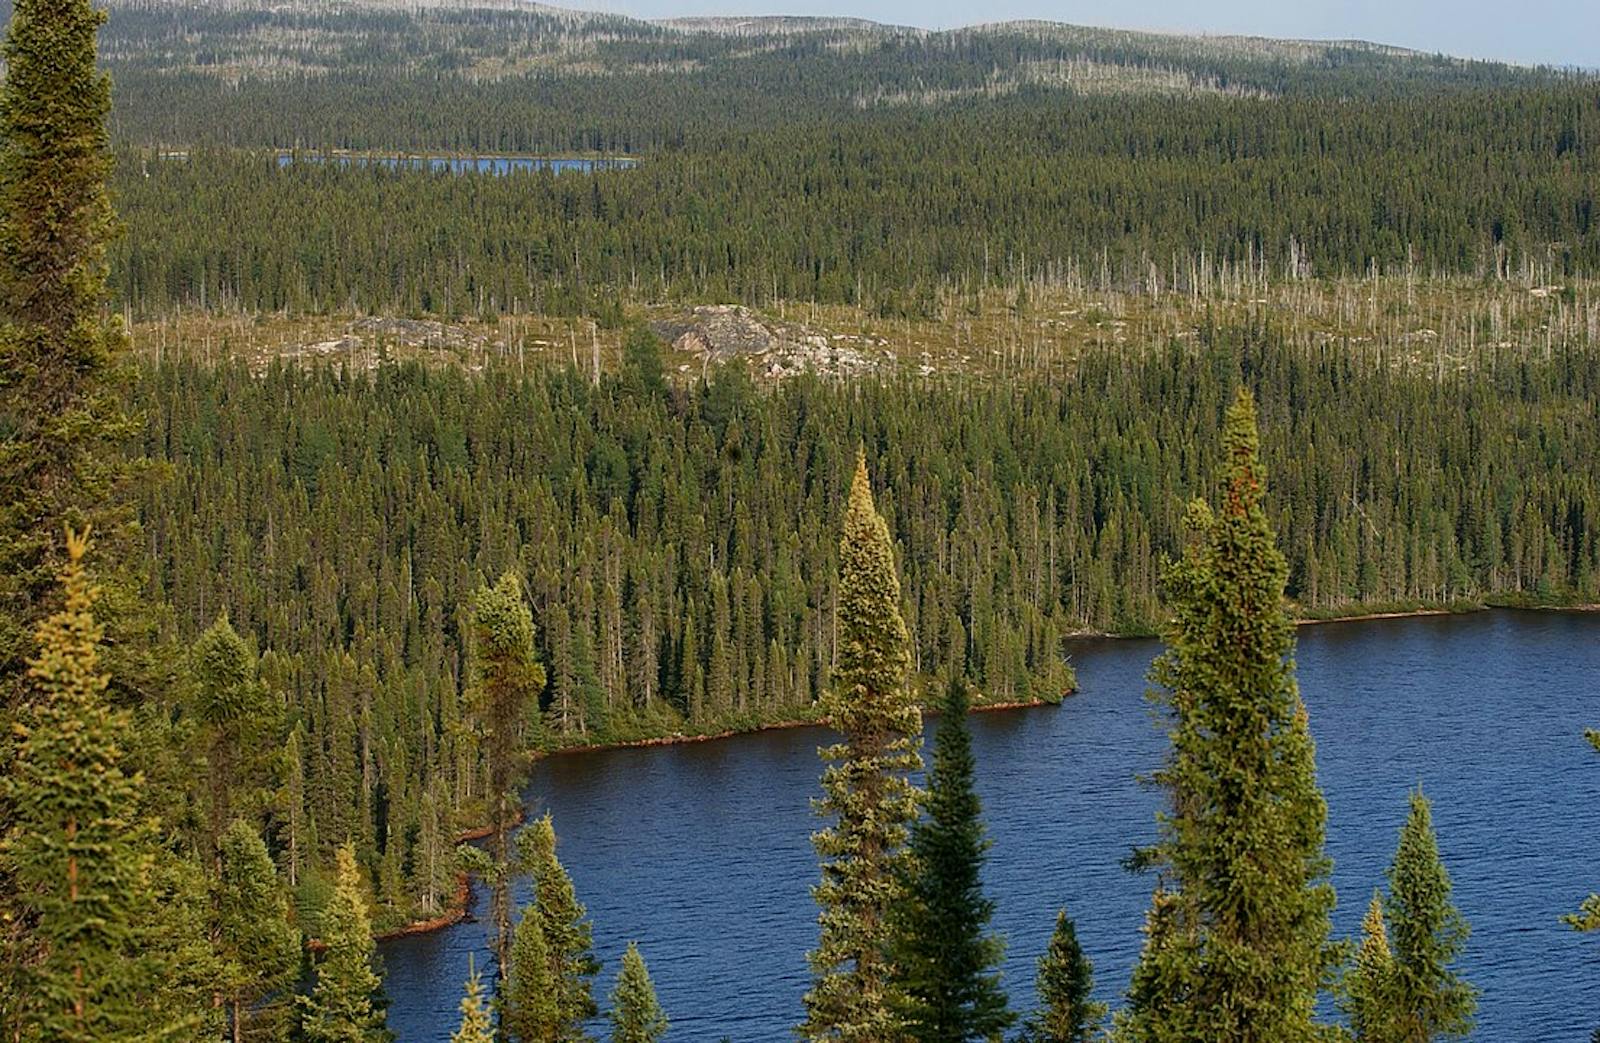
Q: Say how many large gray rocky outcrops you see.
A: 2